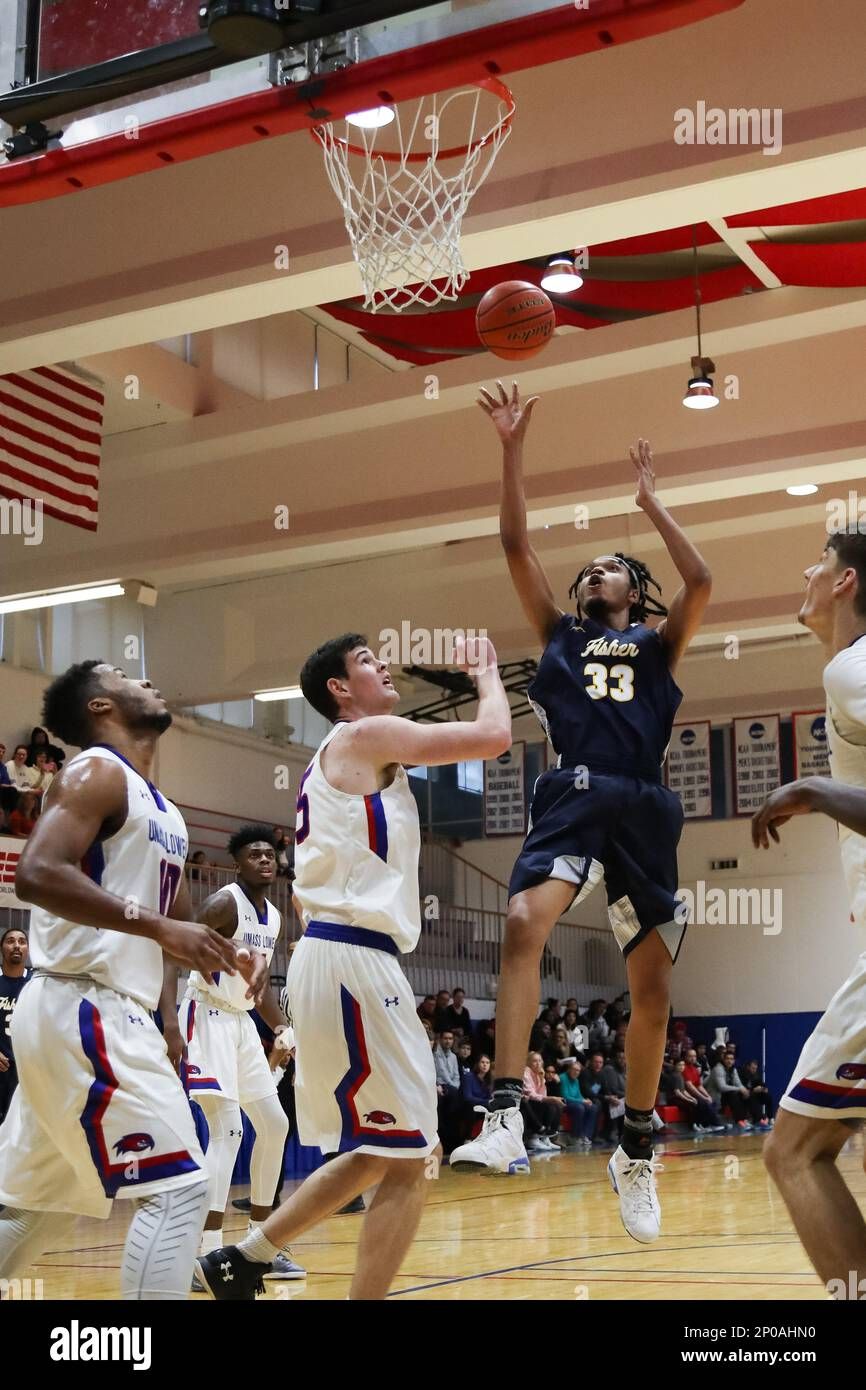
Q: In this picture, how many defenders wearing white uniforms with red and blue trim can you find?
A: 4